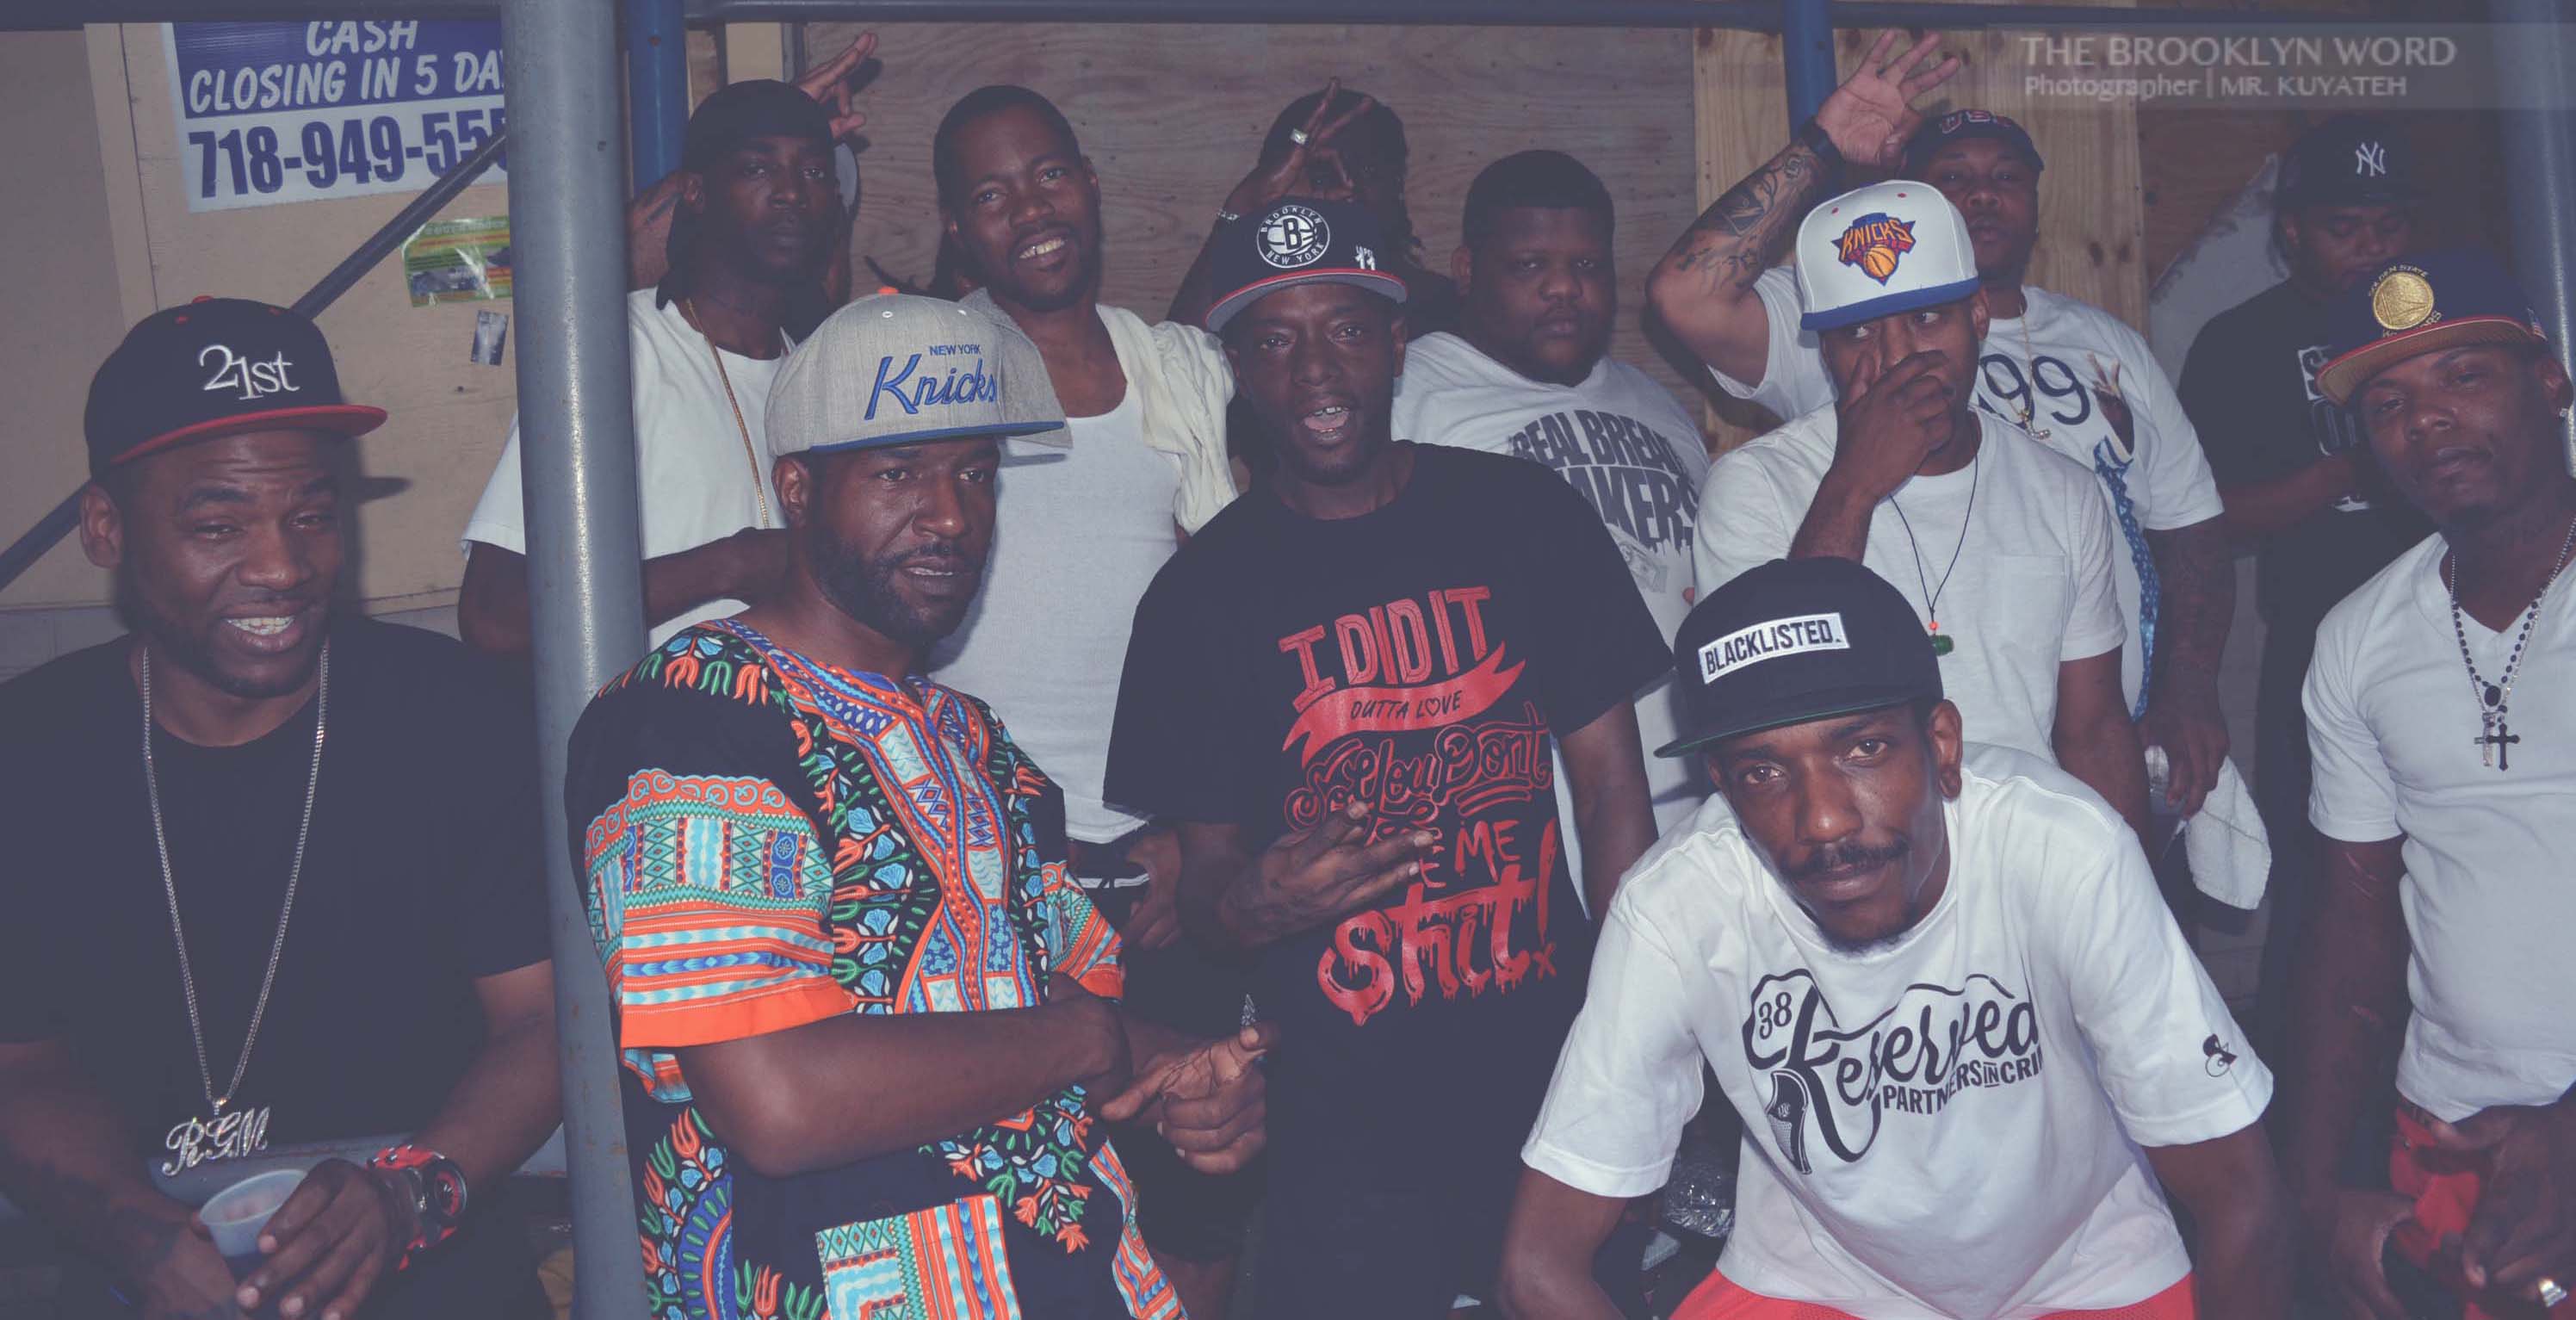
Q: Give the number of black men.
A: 12